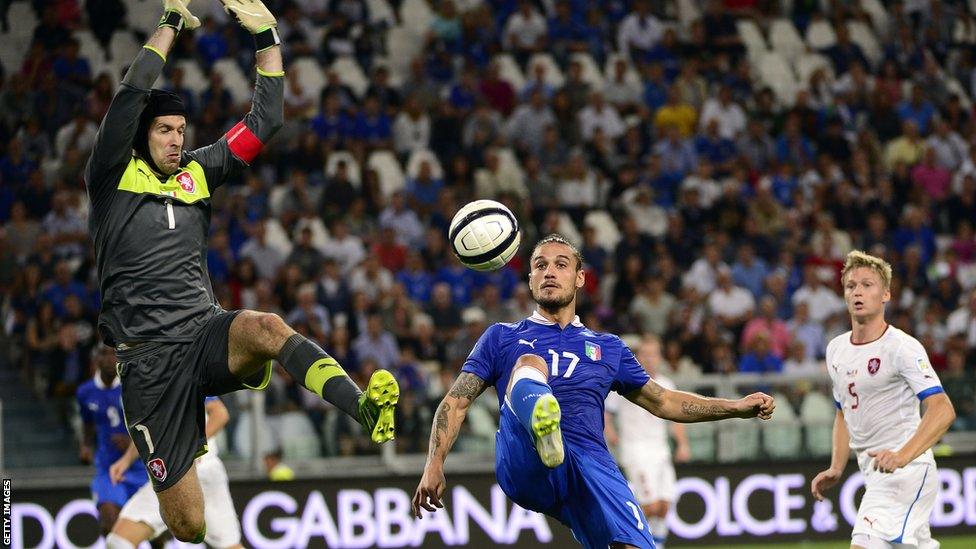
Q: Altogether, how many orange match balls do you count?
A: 0